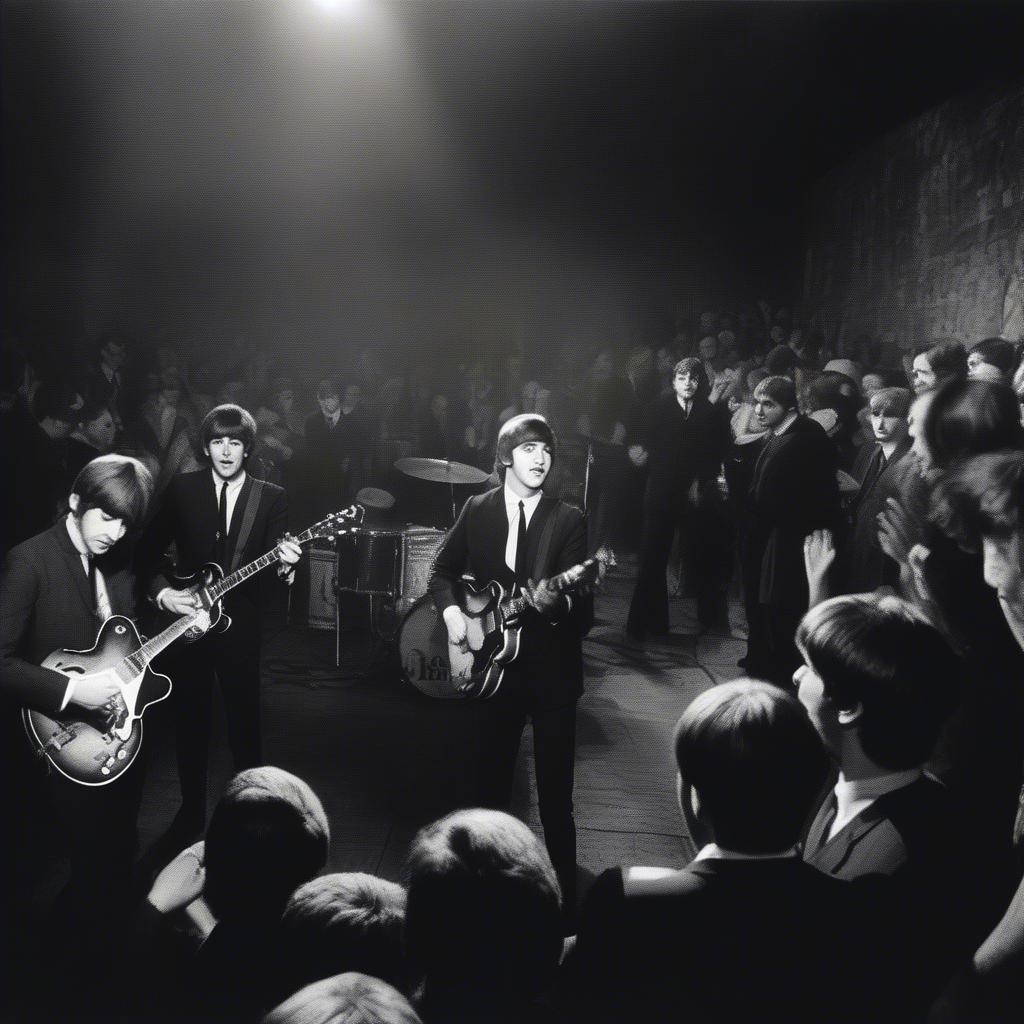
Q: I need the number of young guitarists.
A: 3